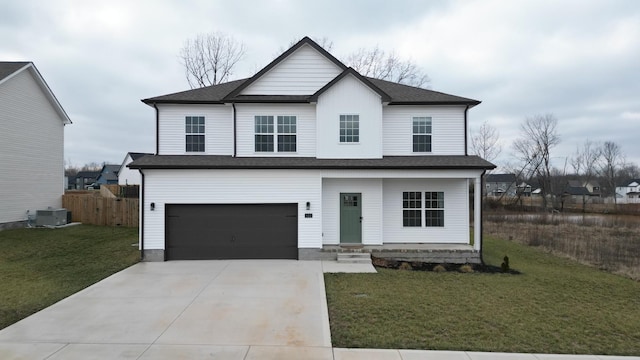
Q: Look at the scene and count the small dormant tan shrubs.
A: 3